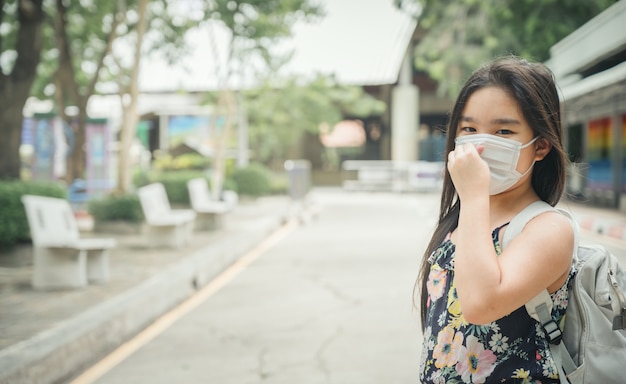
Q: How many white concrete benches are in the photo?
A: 3